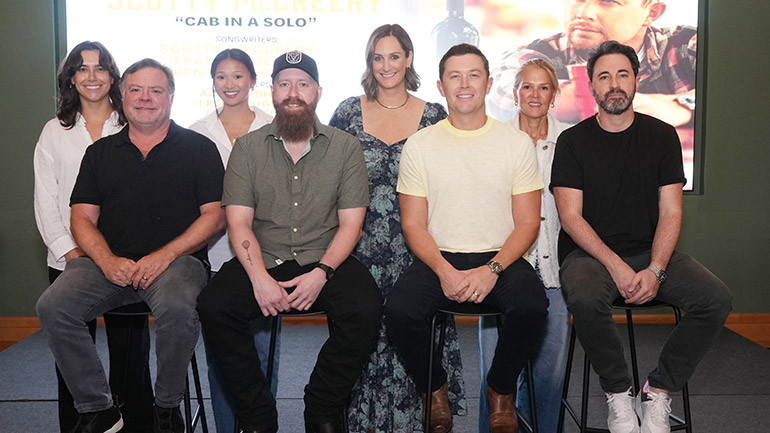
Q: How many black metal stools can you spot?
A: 4